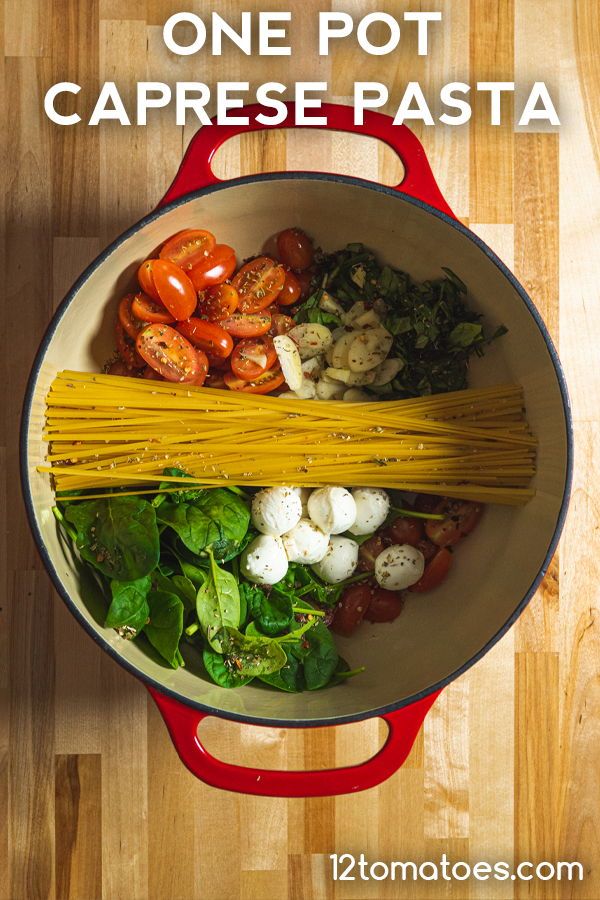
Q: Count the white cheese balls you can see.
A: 7